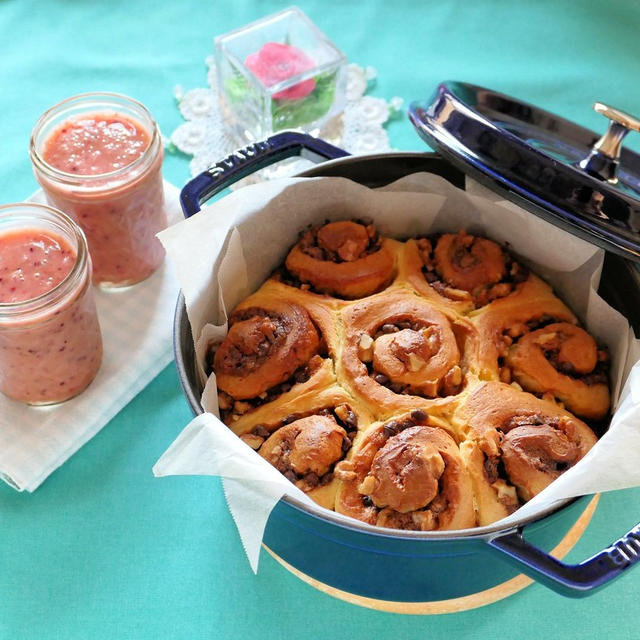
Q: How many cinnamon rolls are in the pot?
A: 8